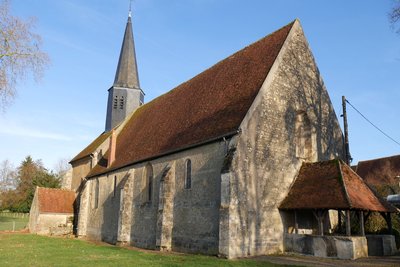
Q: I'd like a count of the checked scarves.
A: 0